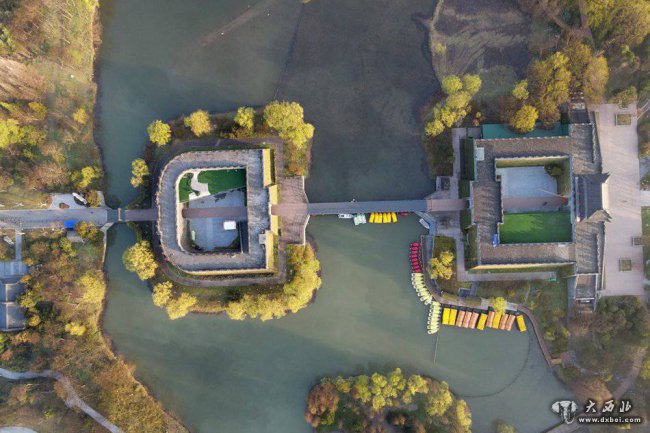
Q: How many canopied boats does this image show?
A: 11